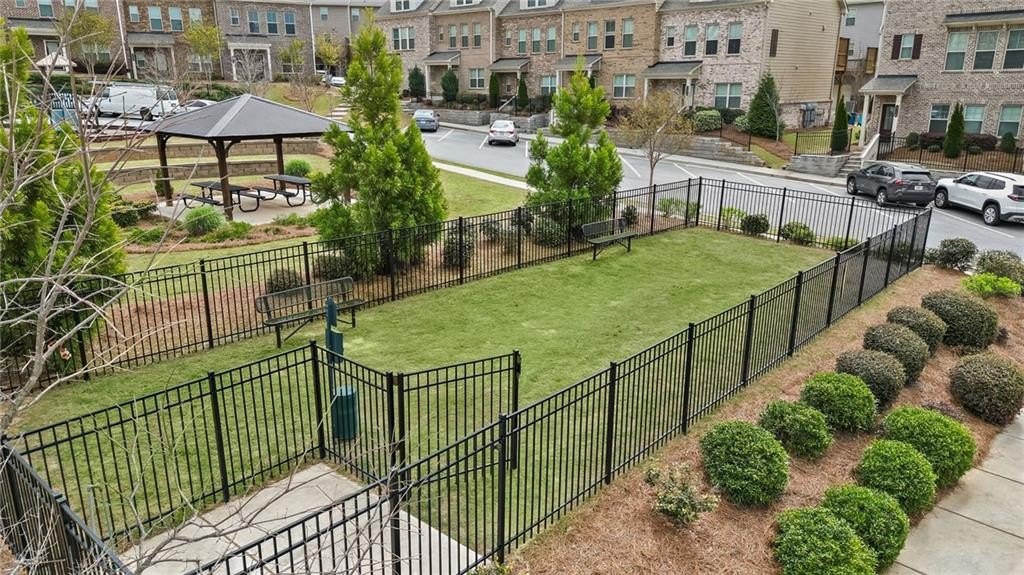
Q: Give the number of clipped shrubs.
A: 12